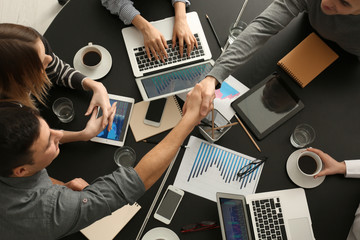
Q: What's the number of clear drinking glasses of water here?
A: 4